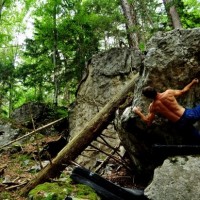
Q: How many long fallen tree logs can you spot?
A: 1